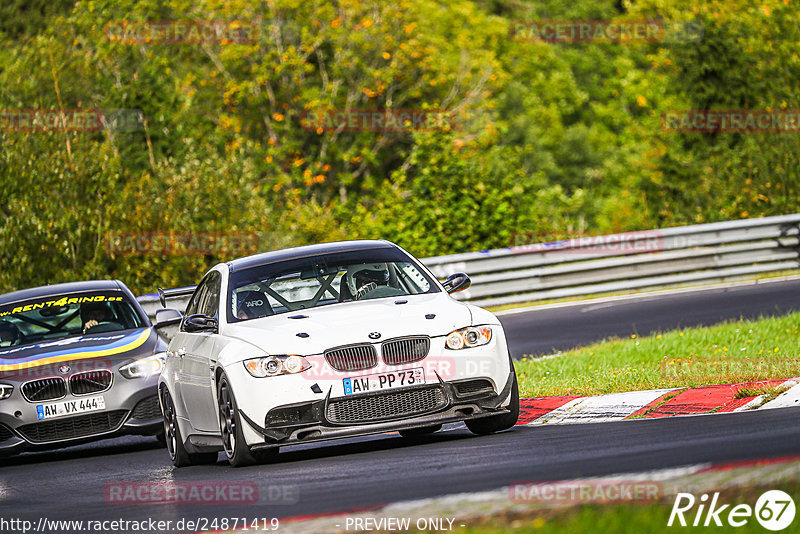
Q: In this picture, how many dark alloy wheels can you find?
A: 2